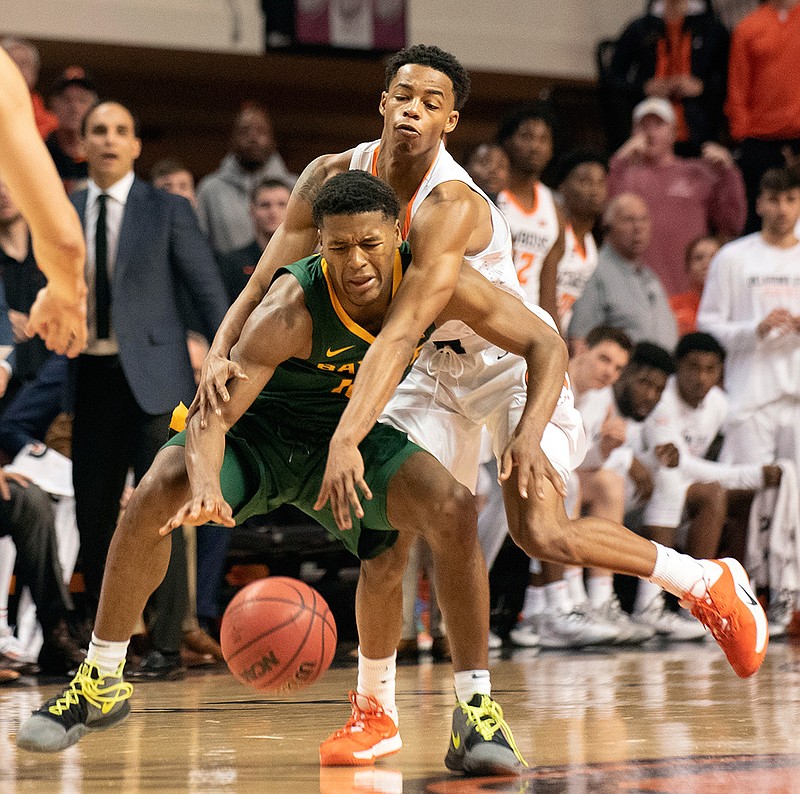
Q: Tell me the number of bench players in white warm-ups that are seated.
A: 3